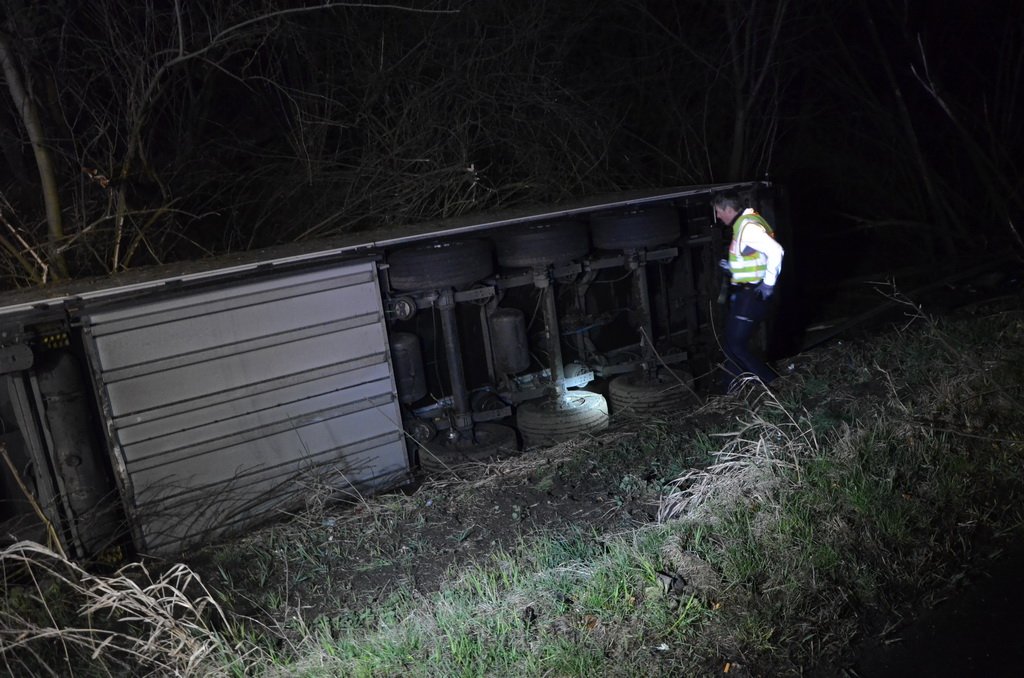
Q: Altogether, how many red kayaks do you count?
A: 0